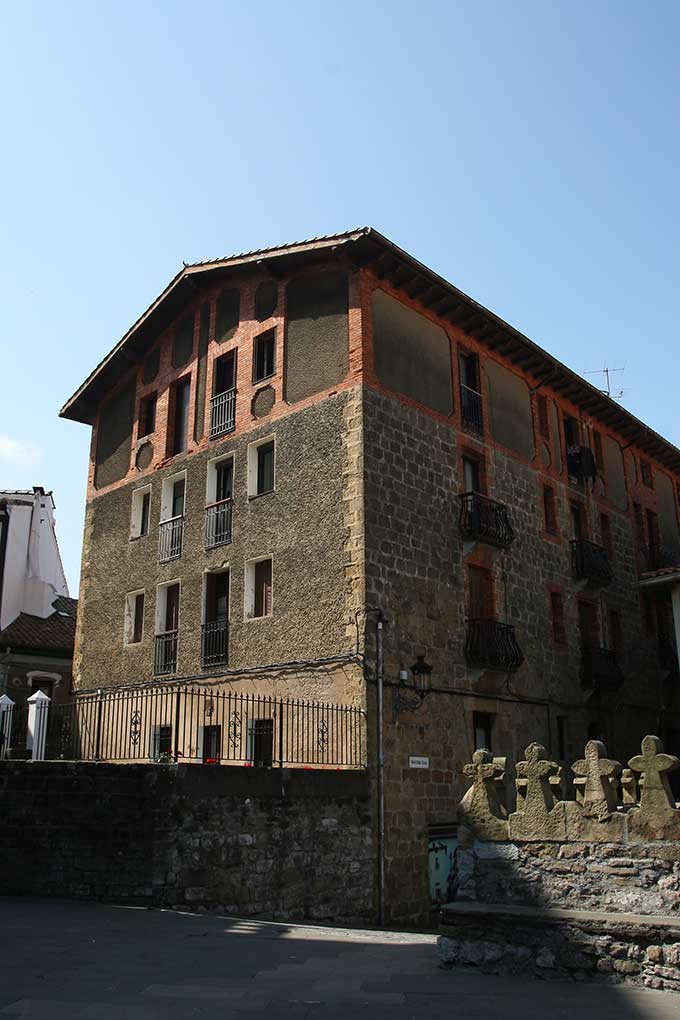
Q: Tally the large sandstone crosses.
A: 4